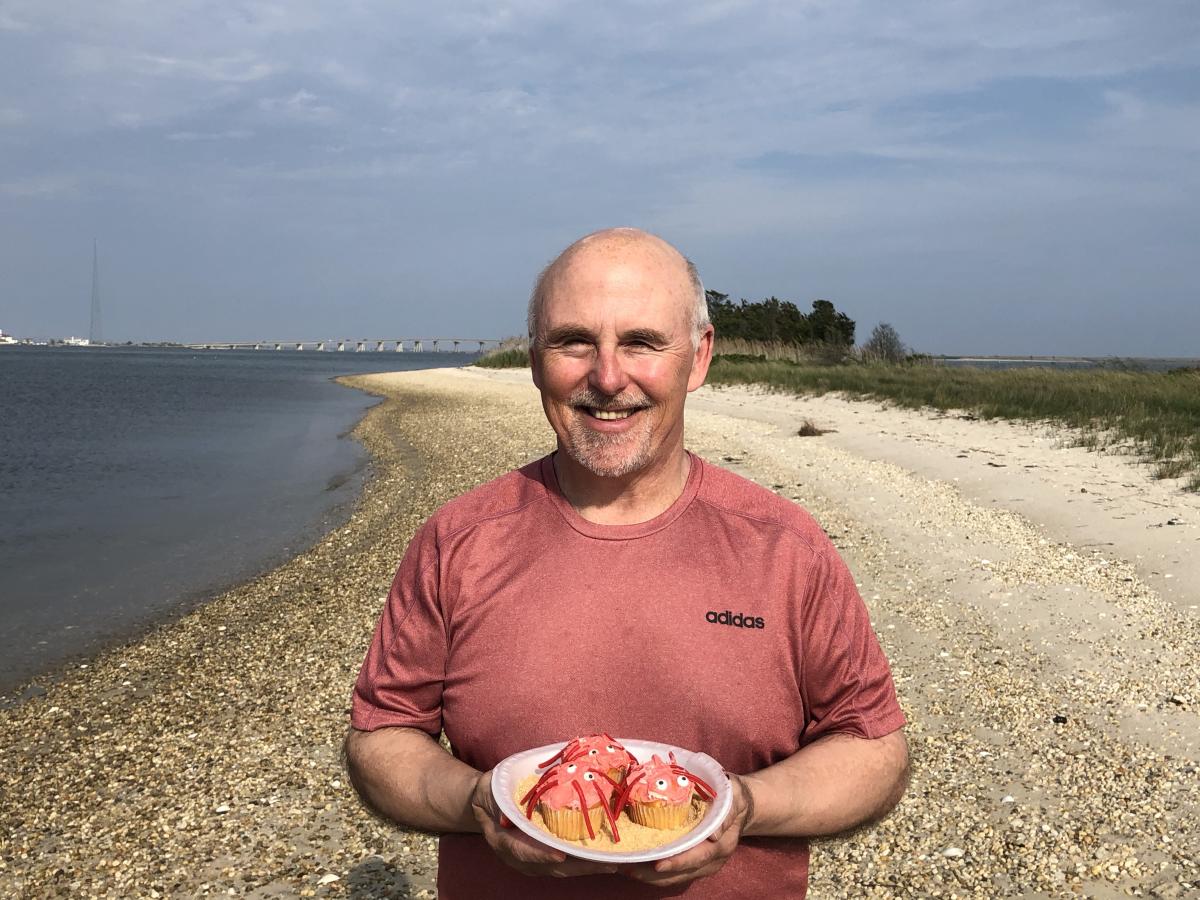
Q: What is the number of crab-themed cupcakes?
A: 3